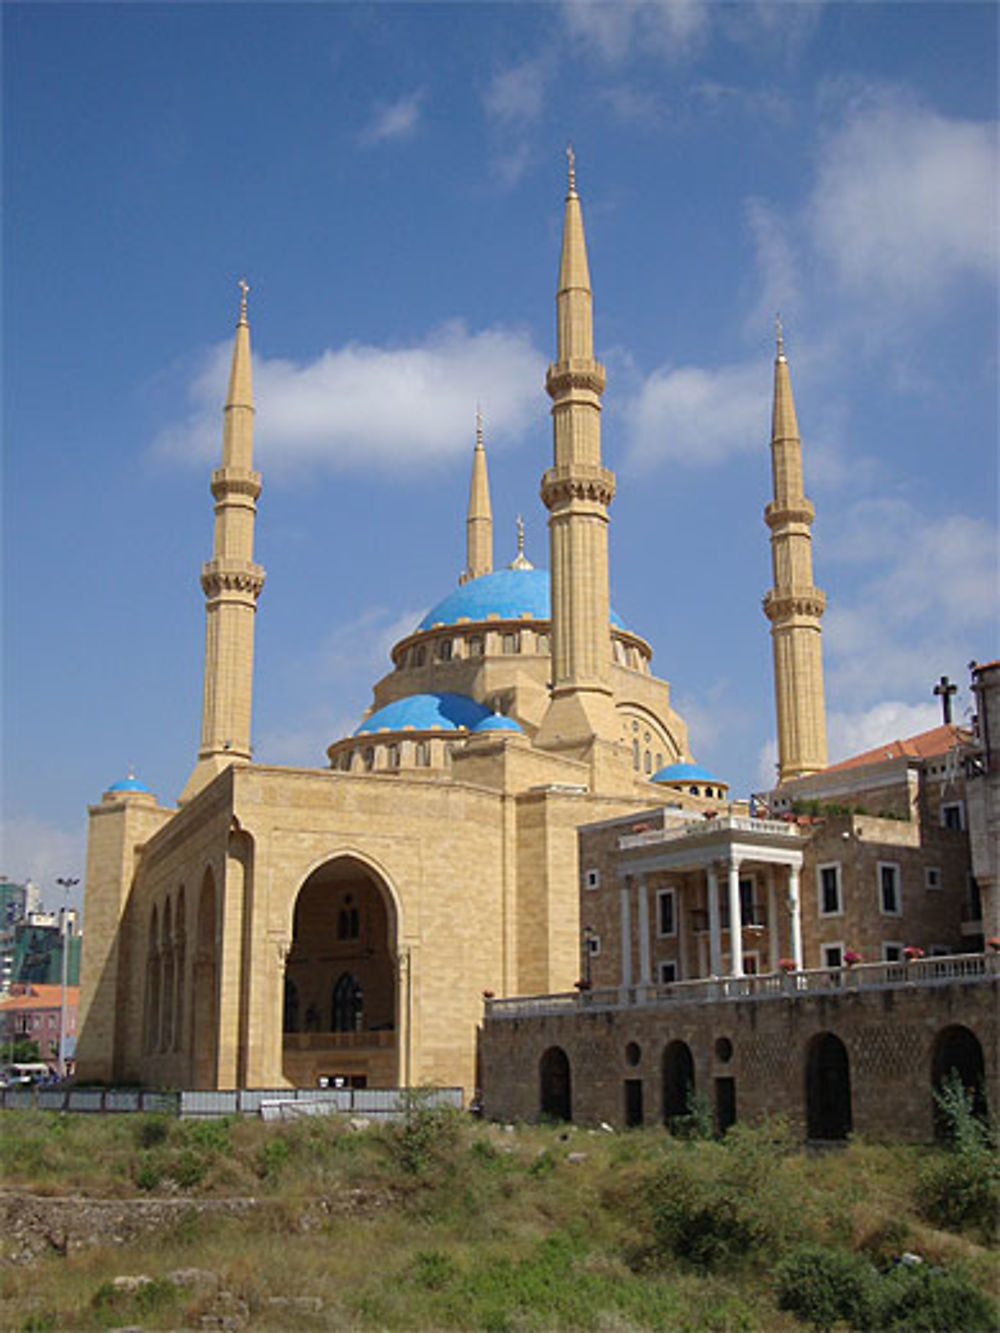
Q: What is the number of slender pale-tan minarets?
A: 4